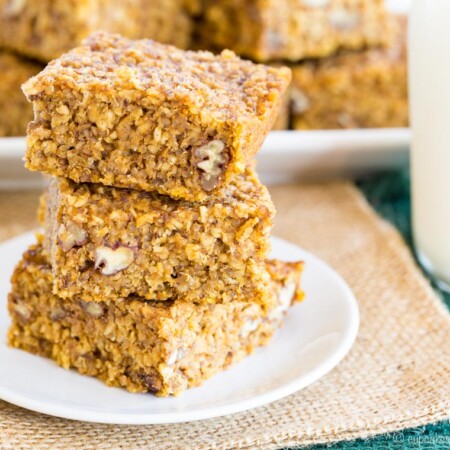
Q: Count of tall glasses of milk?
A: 1